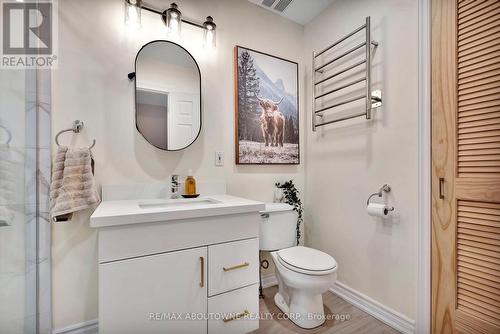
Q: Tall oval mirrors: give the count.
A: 1